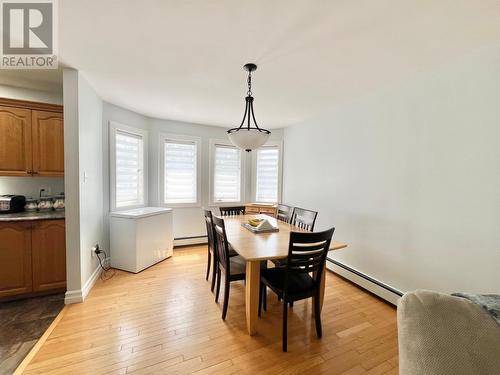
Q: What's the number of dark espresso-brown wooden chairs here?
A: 6